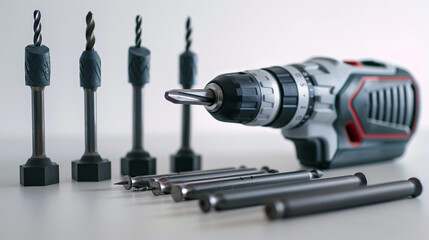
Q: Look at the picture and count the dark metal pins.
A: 6